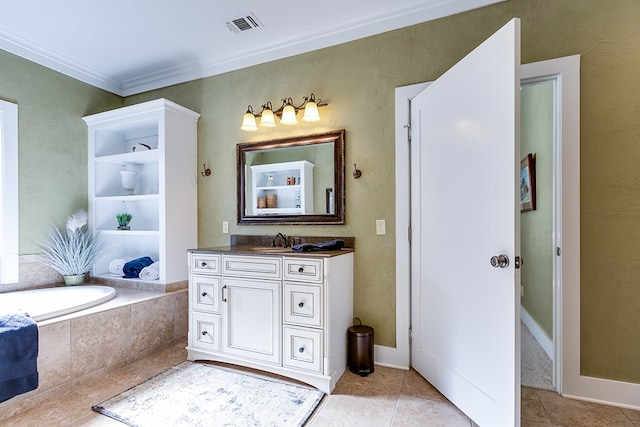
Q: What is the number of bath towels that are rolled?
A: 3